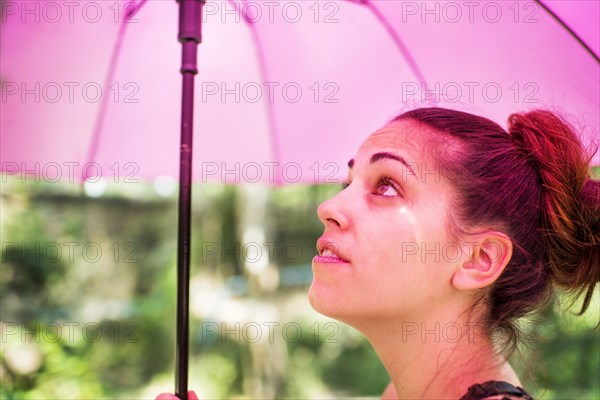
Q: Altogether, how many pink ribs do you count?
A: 3